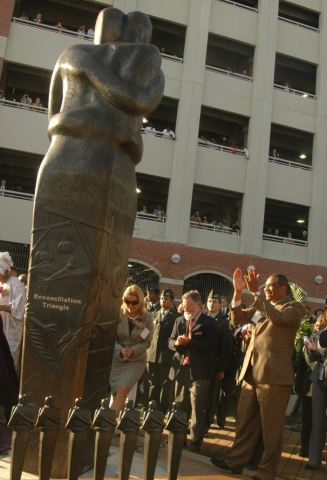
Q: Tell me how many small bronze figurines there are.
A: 7